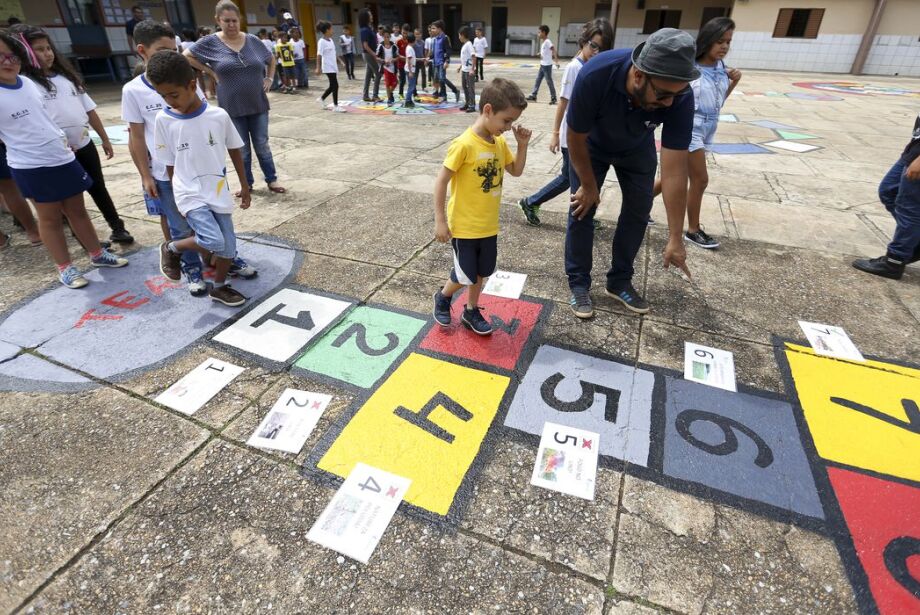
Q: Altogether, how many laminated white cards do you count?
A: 7